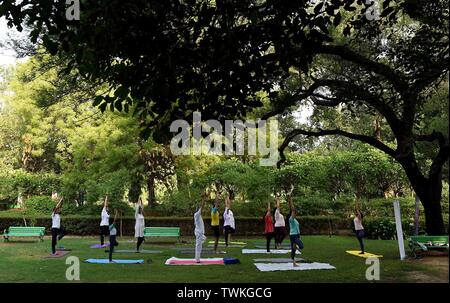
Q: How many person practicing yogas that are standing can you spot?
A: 11